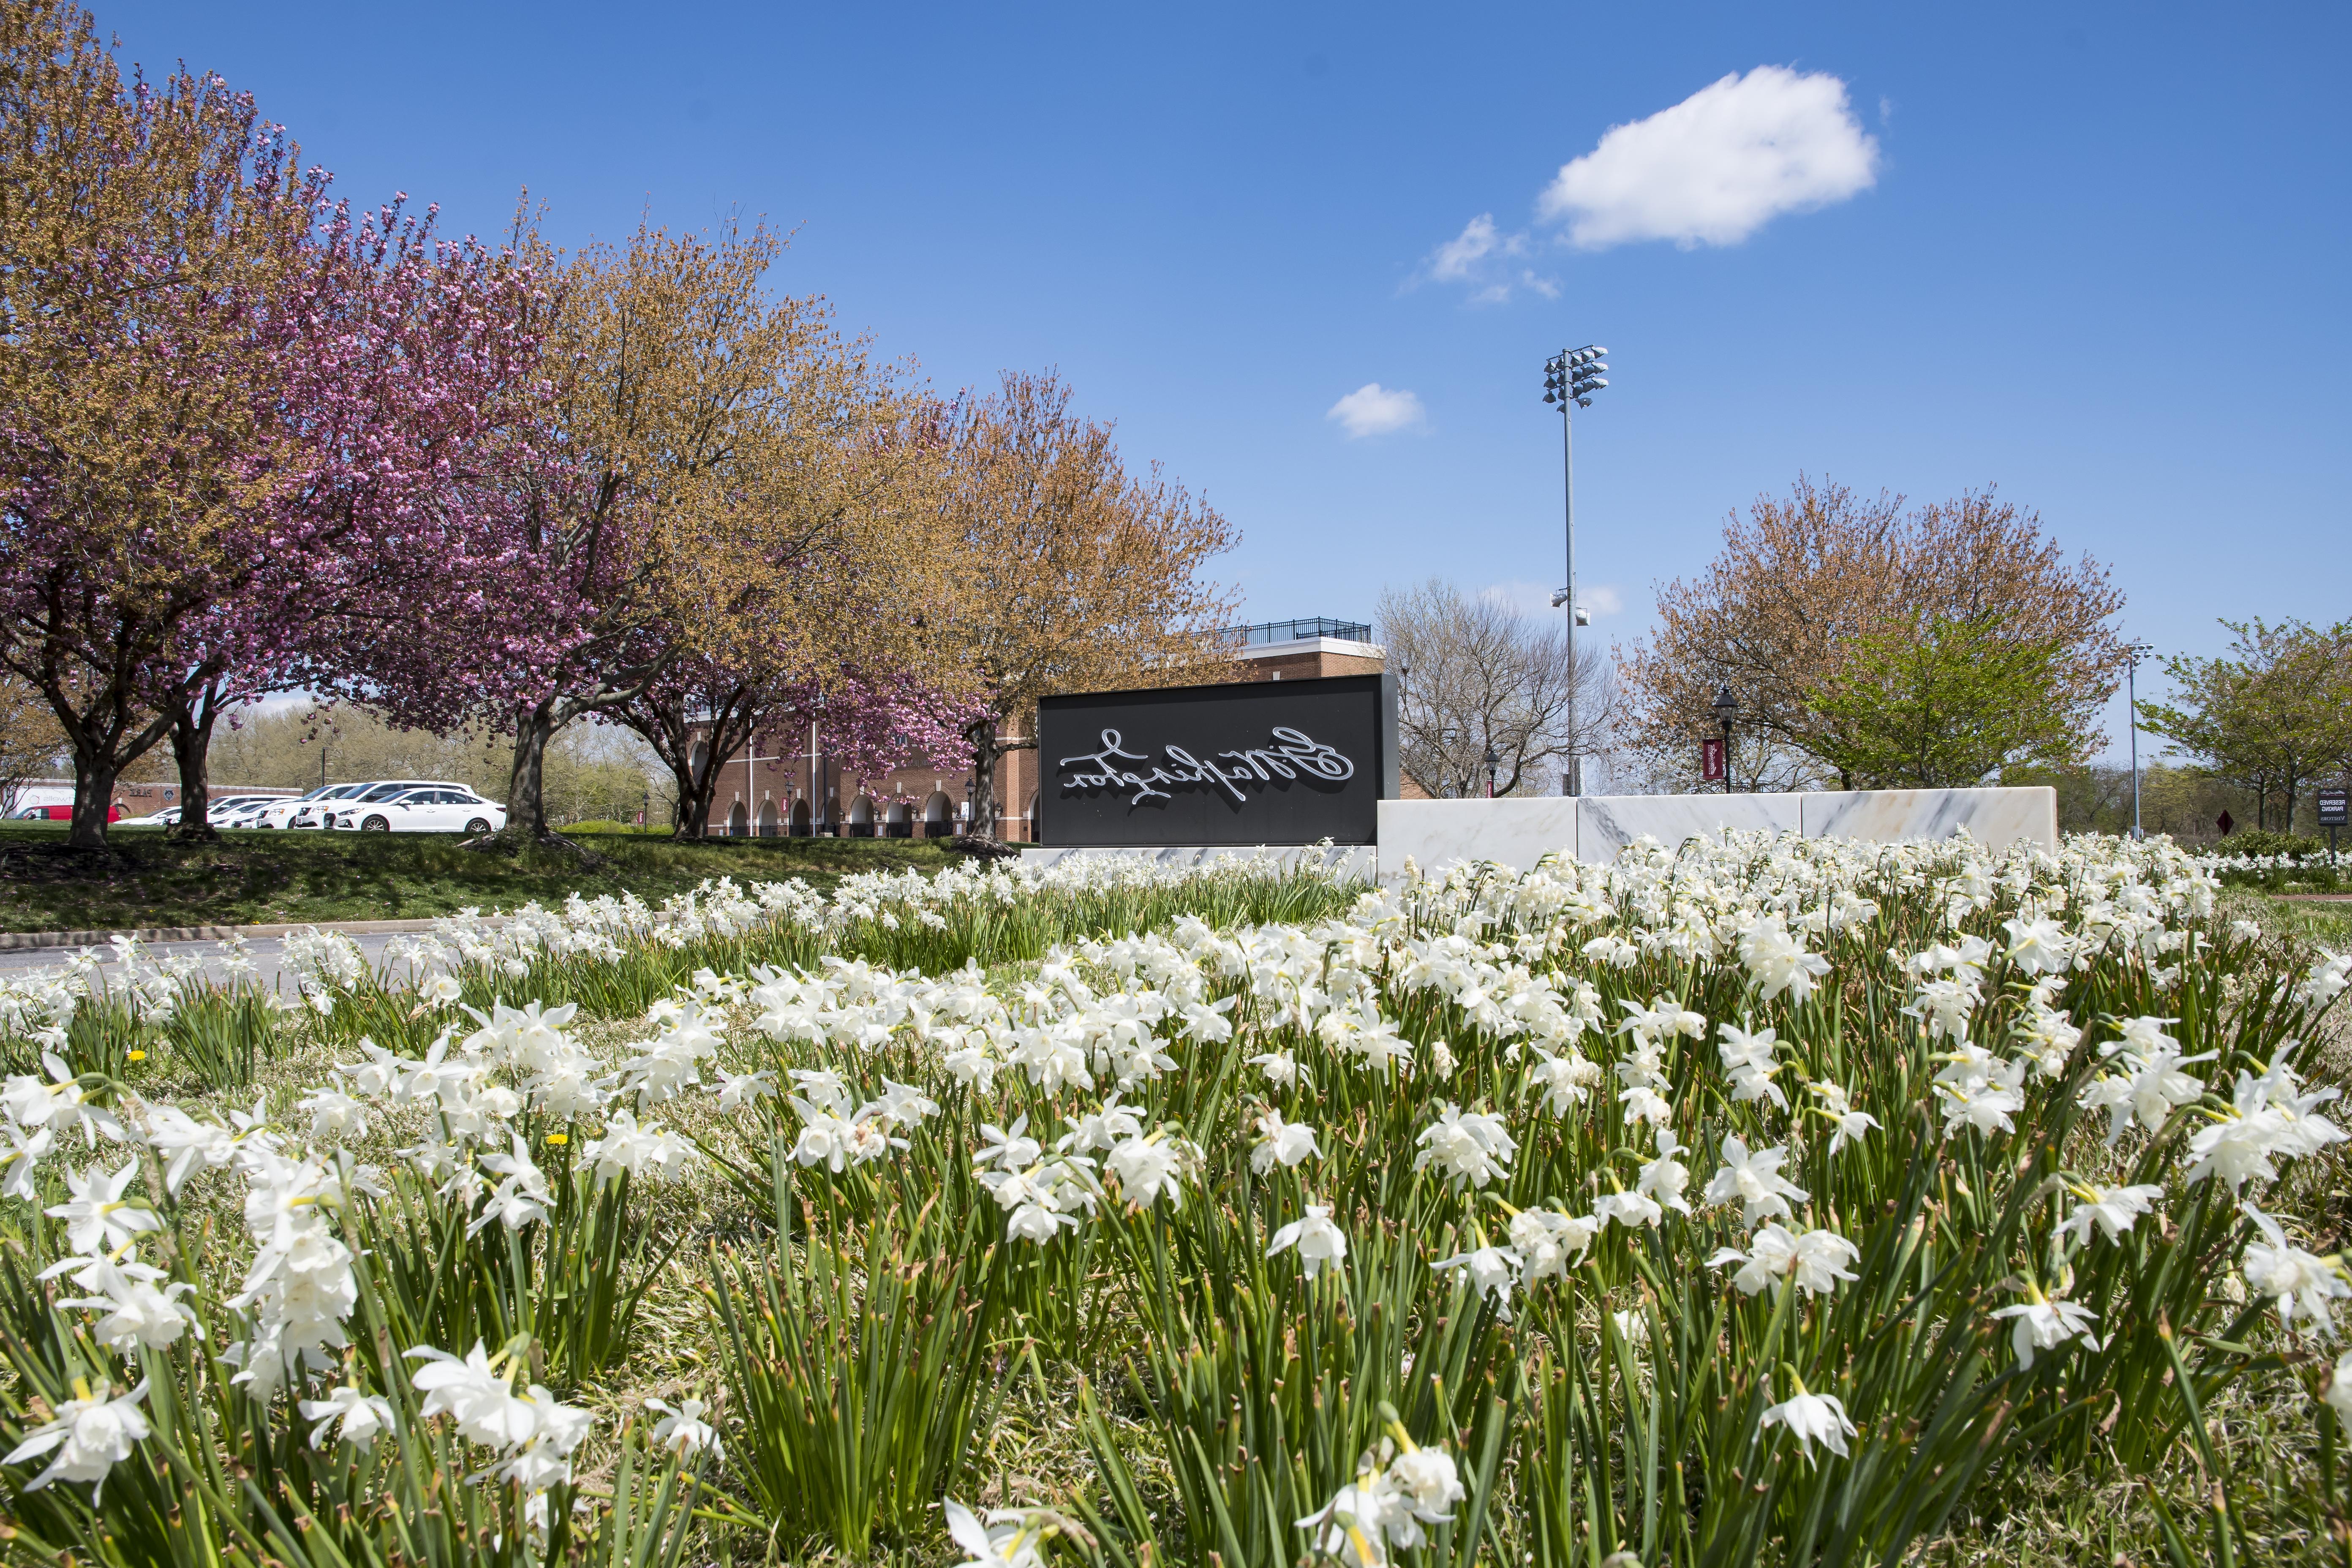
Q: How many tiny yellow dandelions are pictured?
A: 2